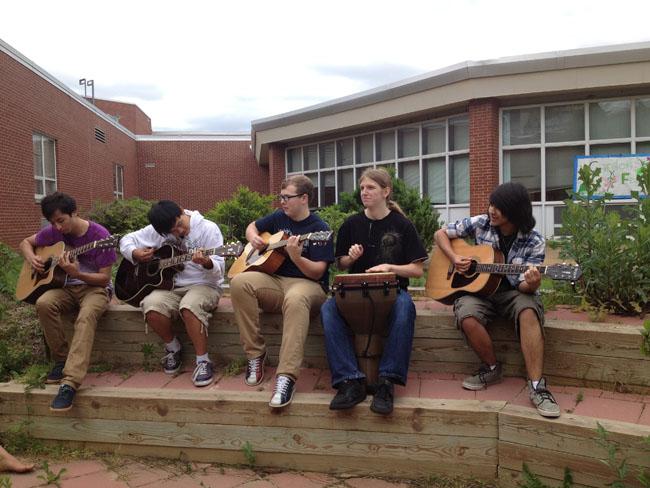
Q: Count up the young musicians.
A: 5